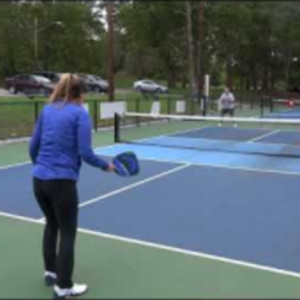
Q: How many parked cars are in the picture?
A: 4